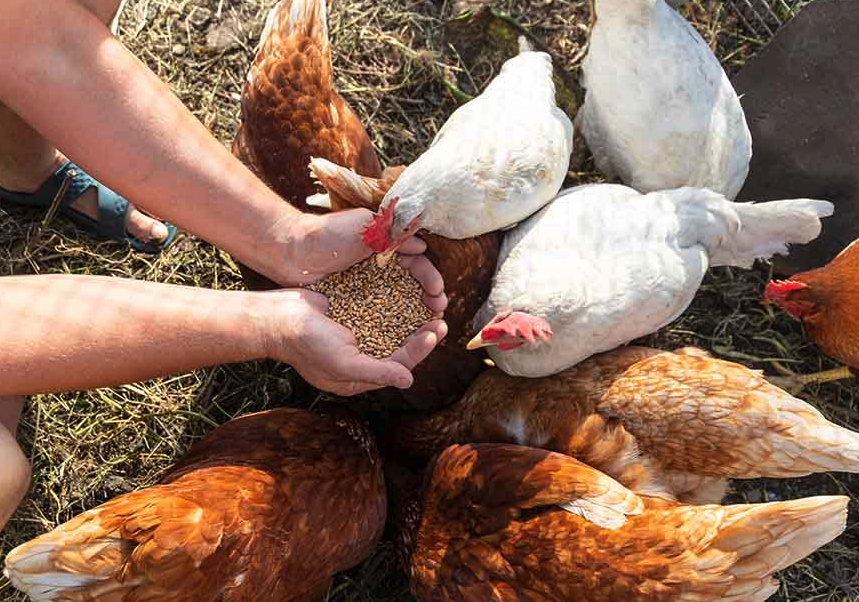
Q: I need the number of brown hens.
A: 6